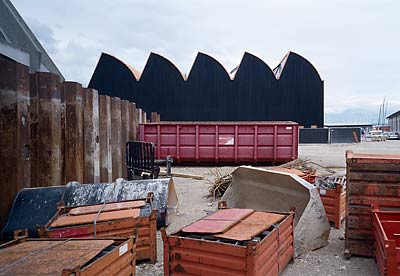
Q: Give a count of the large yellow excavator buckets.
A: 0